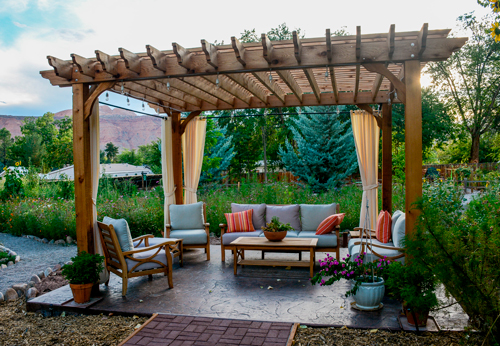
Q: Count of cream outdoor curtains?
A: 4